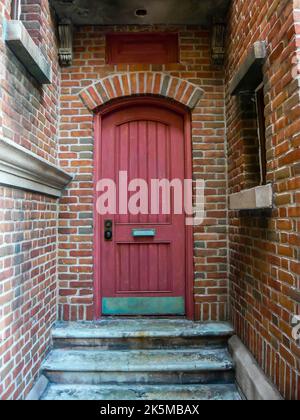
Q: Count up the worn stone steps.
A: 3